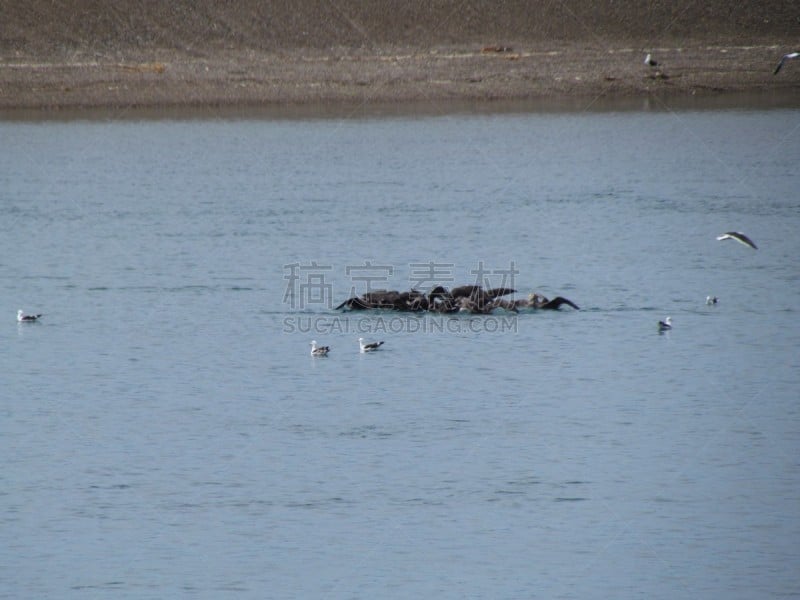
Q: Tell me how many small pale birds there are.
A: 8